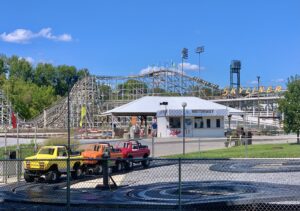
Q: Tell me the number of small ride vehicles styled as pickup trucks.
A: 3